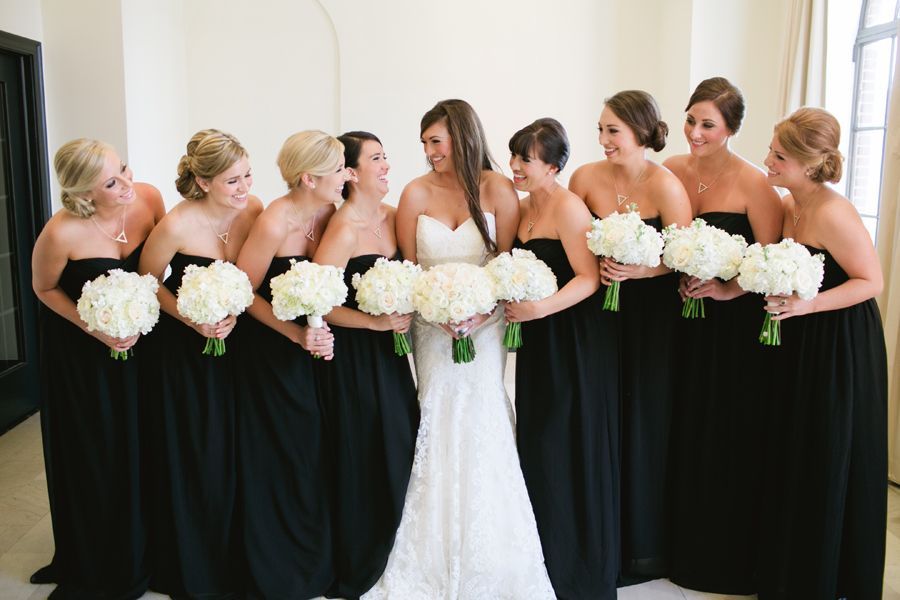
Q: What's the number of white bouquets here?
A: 9